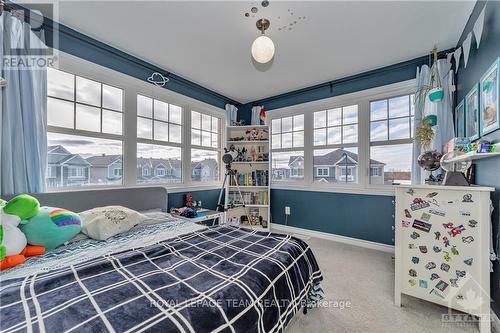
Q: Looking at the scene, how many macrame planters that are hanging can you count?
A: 2